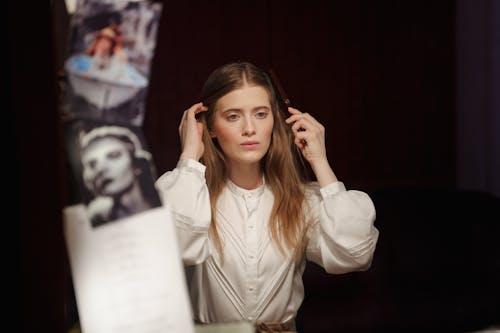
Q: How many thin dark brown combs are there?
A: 1